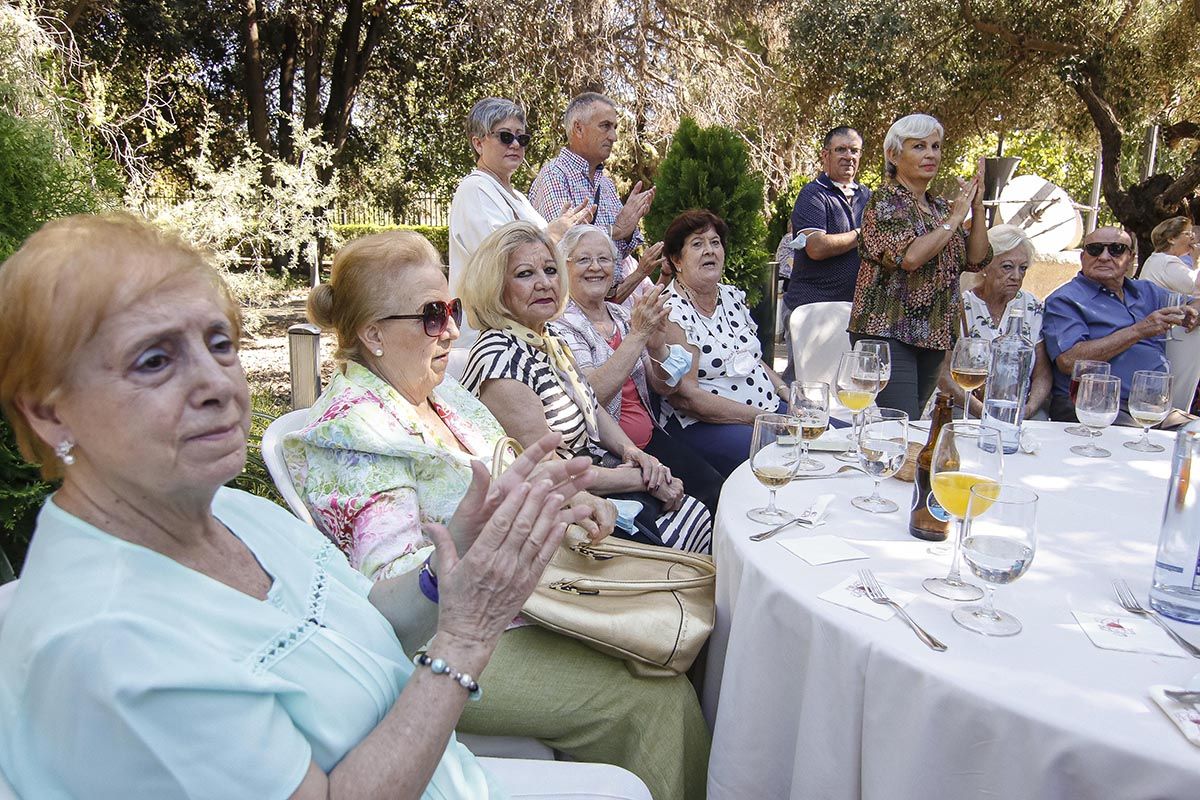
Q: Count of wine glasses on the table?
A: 11